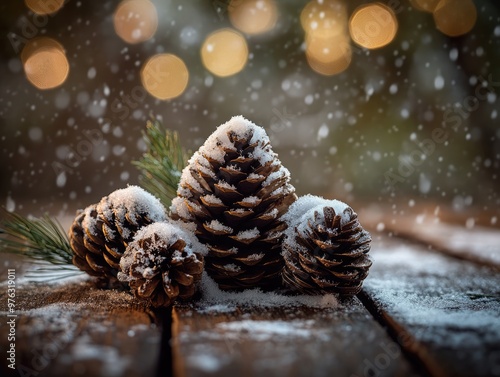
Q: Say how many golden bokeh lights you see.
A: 11